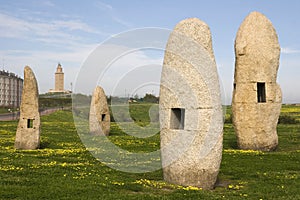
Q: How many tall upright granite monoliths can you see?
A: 4